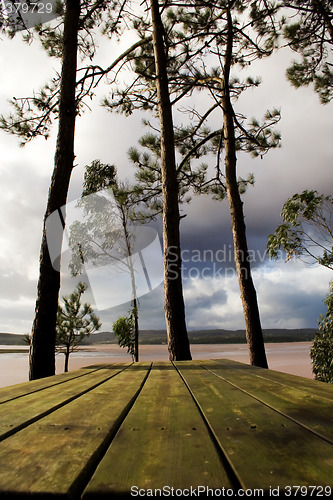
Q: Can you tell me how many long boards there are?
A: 7